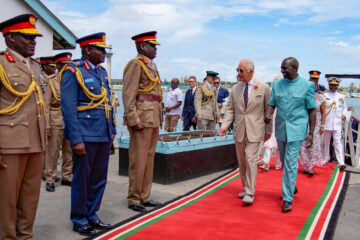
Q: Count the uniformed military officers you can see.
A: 8